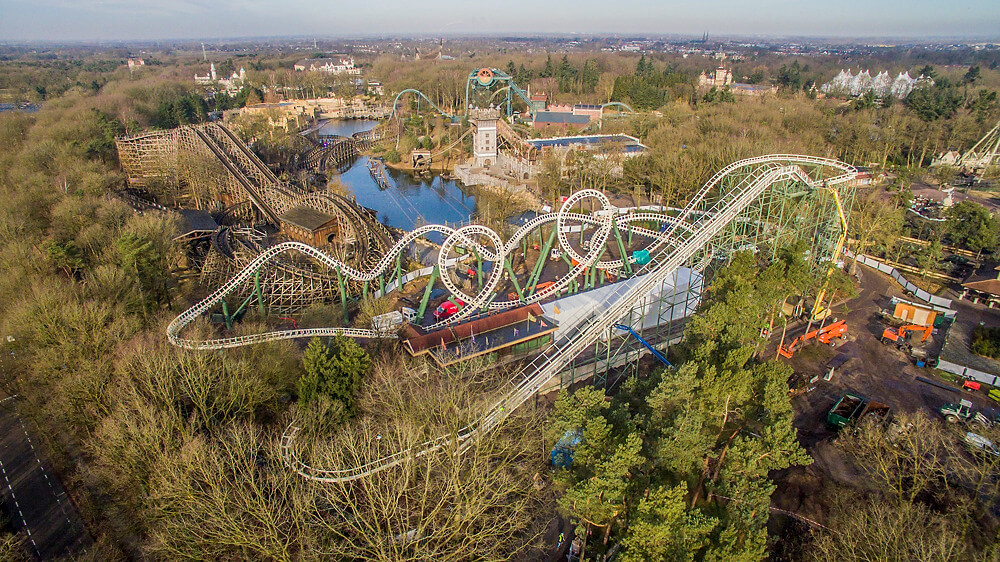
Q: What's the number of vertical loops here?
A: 2